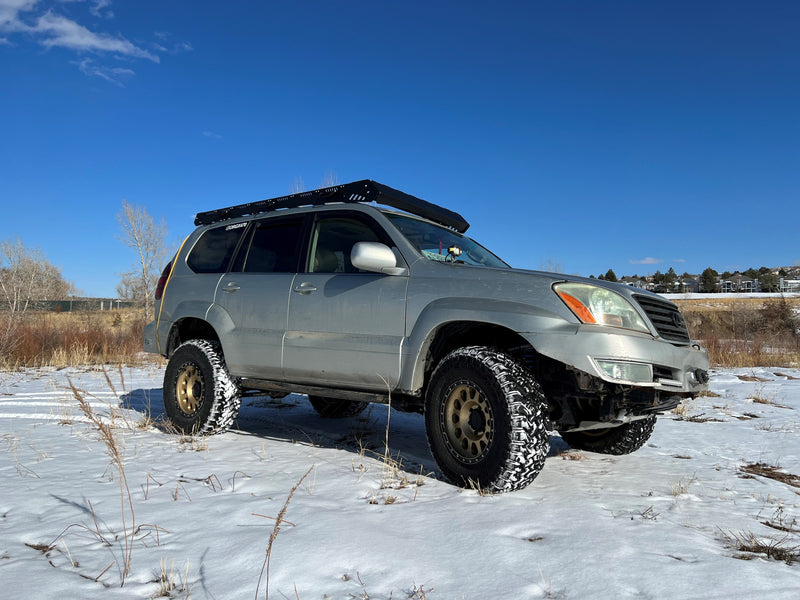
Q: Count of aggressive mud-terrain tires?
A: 4